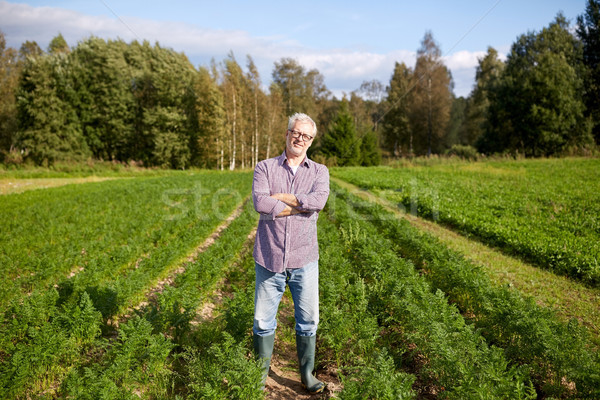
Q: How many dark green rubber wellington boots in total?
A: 2